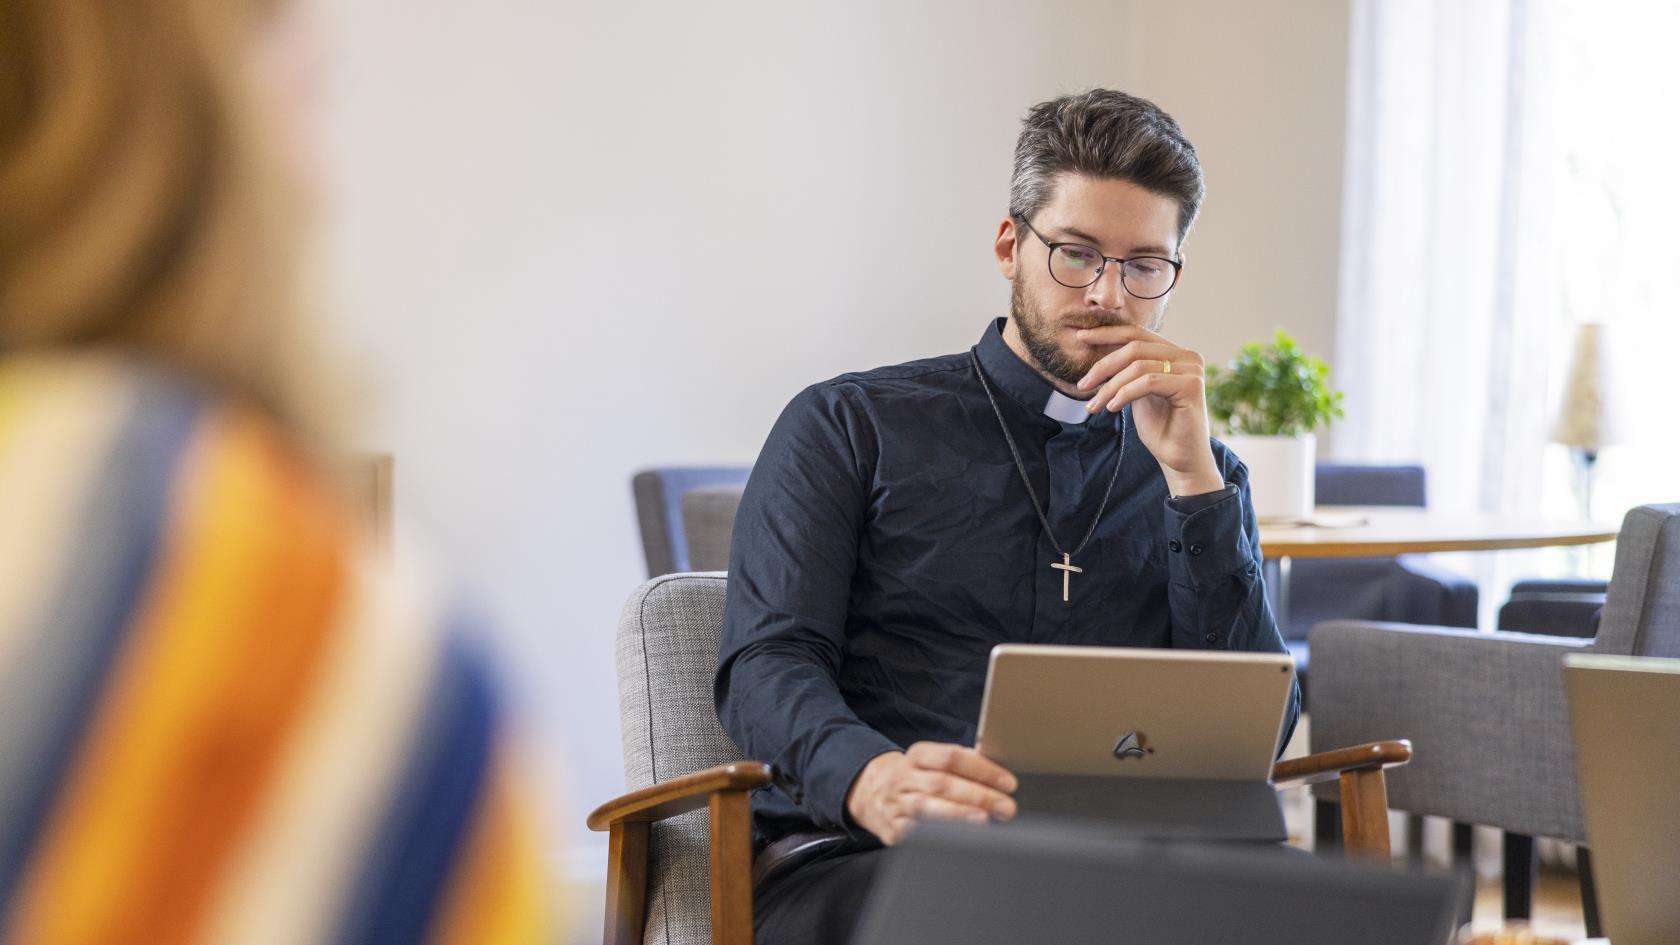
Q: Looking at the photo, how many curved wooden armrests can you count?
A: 2